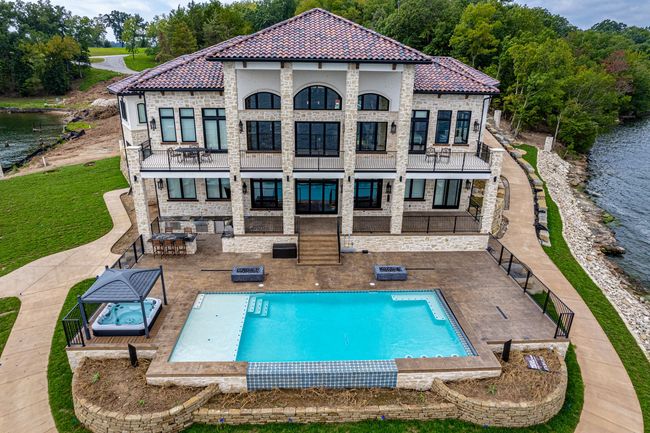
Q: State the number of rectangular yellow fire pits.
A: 0